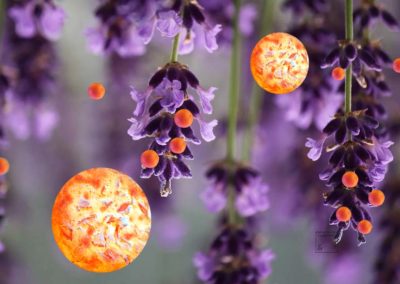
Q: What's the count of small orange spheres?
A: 11